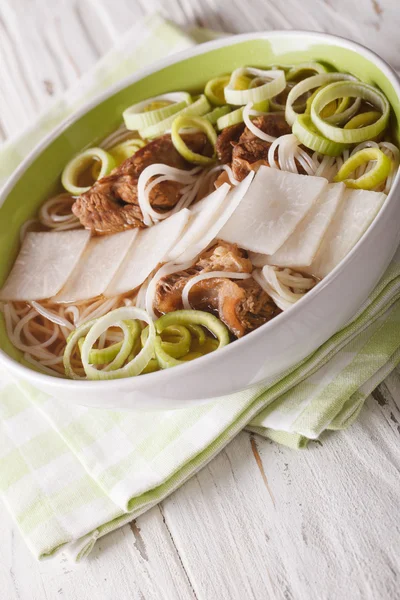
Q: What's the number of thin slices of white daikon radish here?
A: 8